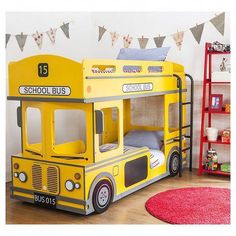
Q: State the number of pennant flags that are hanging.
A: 13